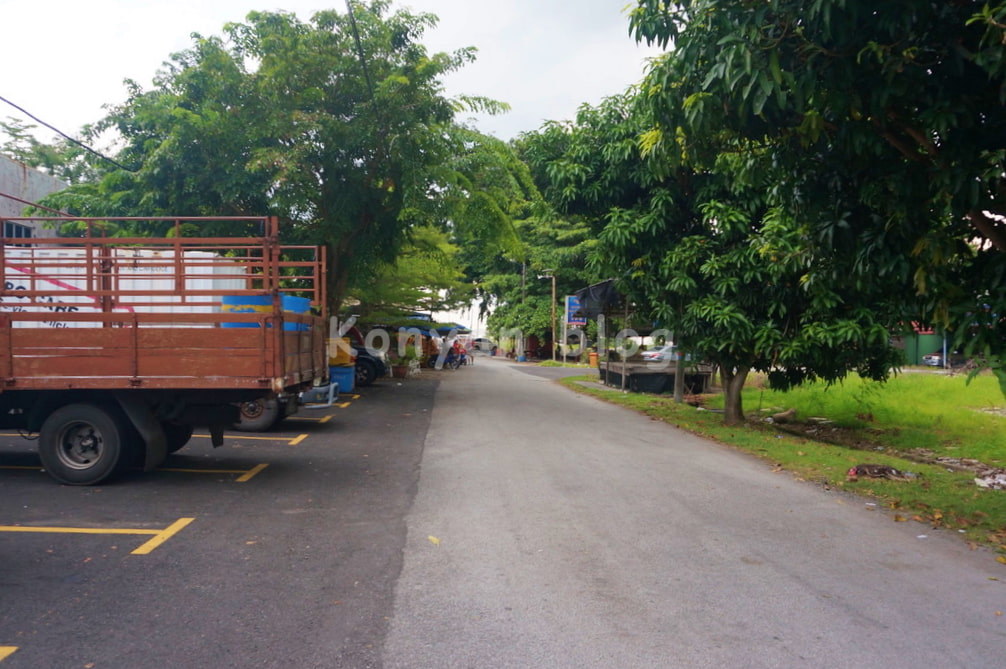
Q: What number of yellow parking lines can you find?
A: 7